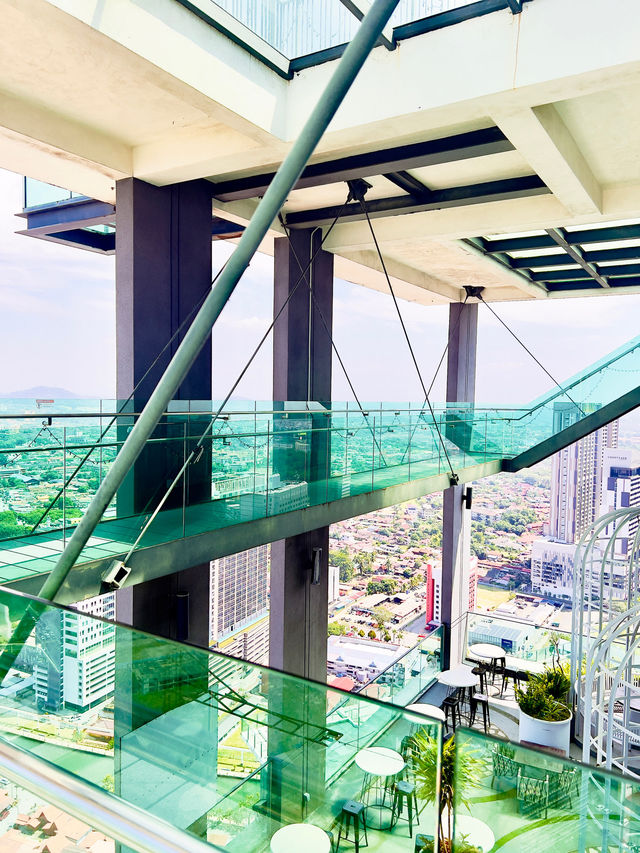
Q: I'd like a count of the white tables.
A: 6